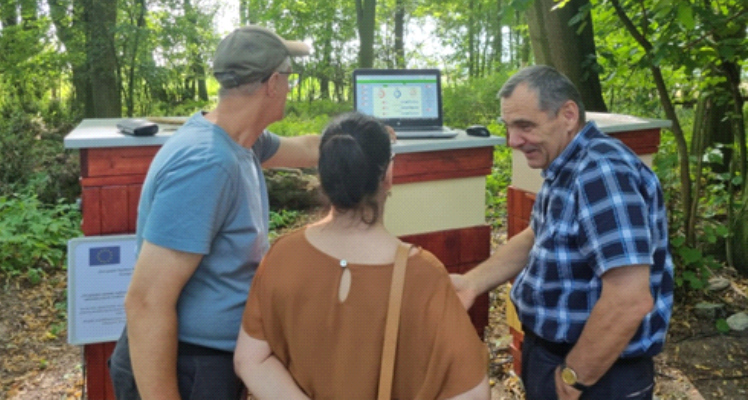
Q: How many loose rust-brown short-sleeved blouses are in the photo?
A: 1